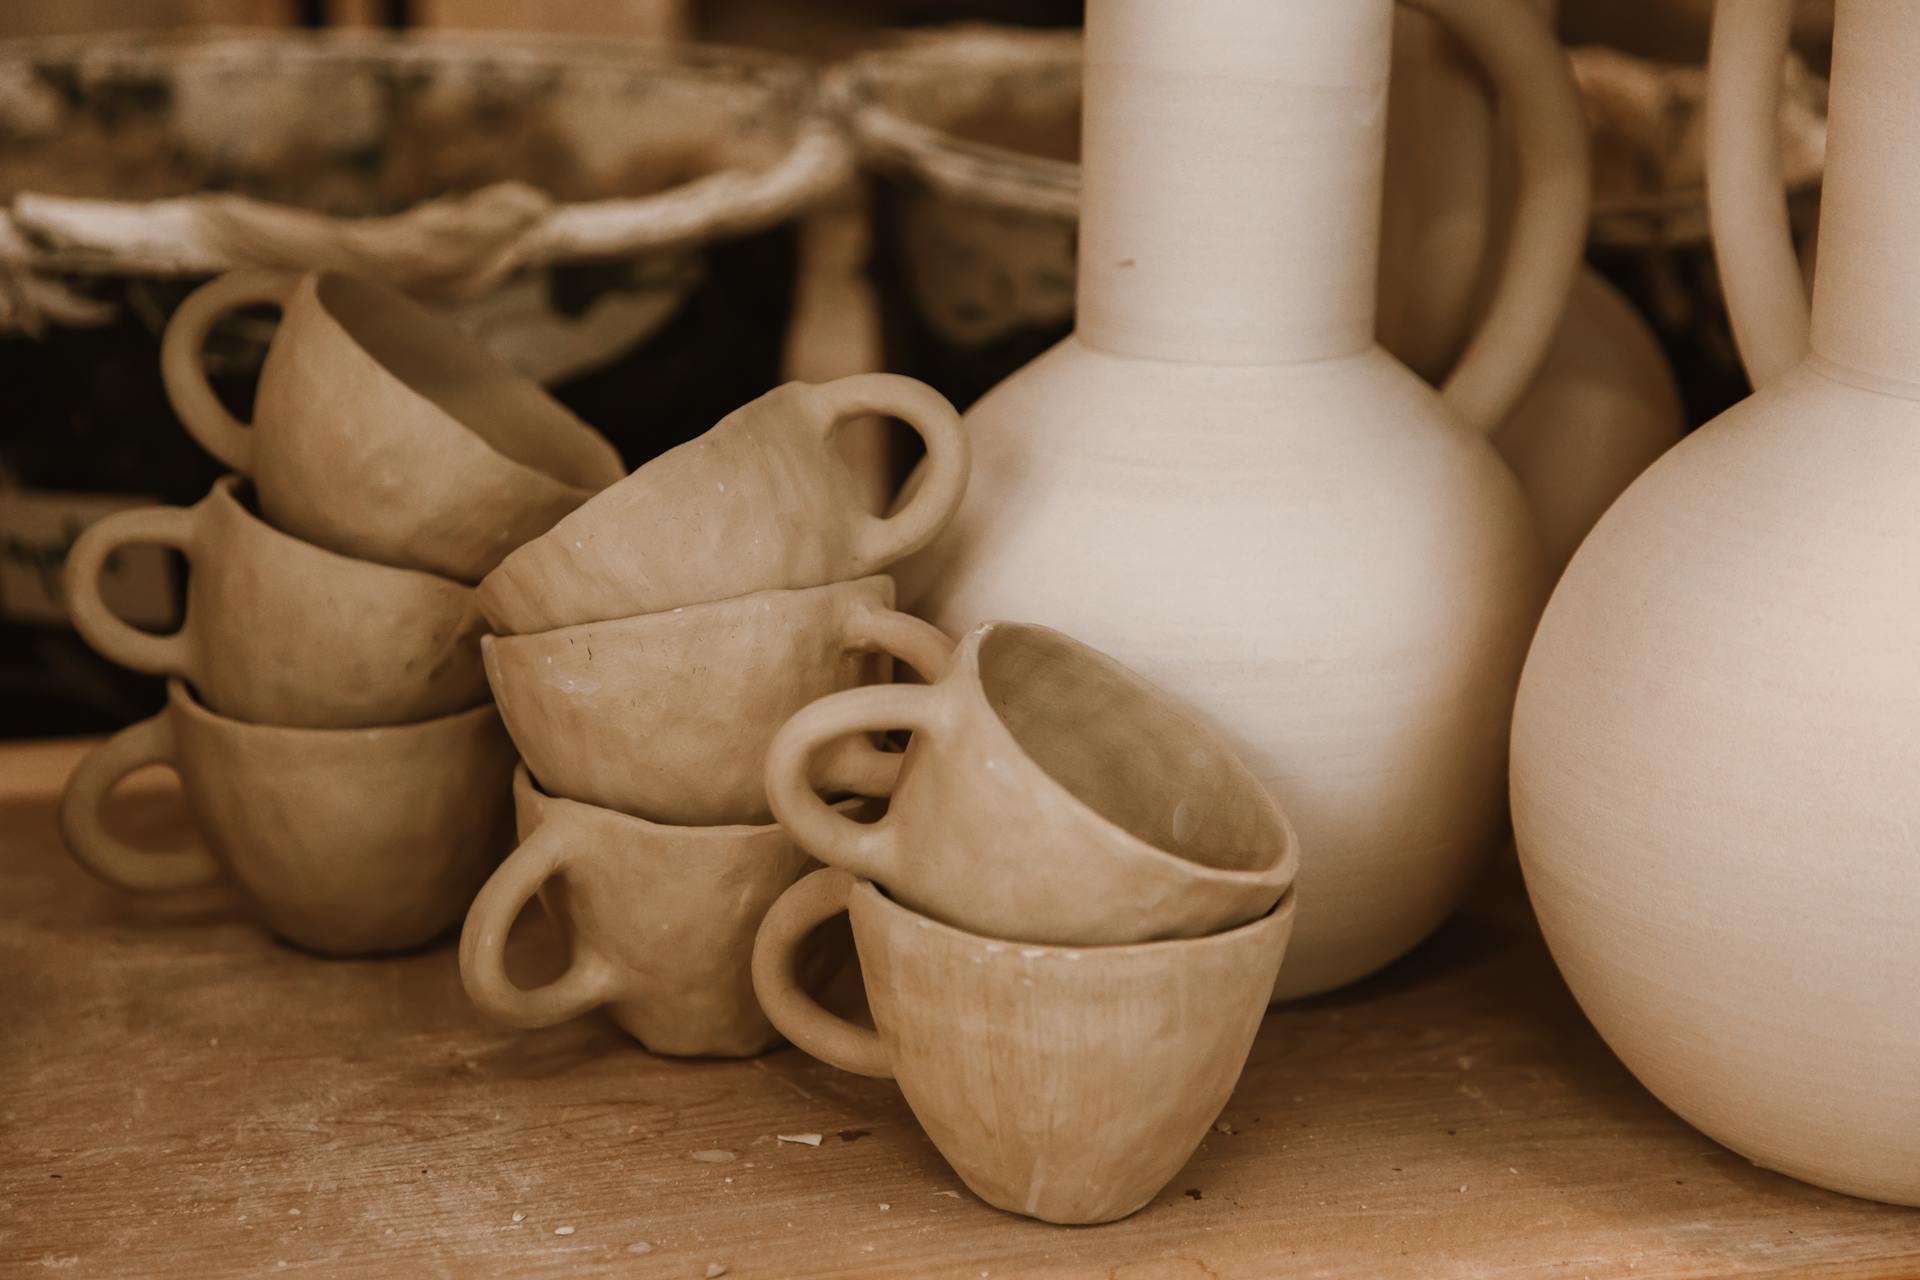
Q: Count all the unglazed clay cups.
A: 8